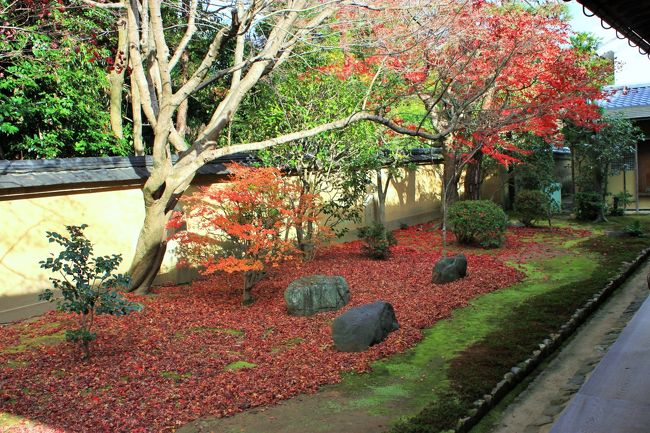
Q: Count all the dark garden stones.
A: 3